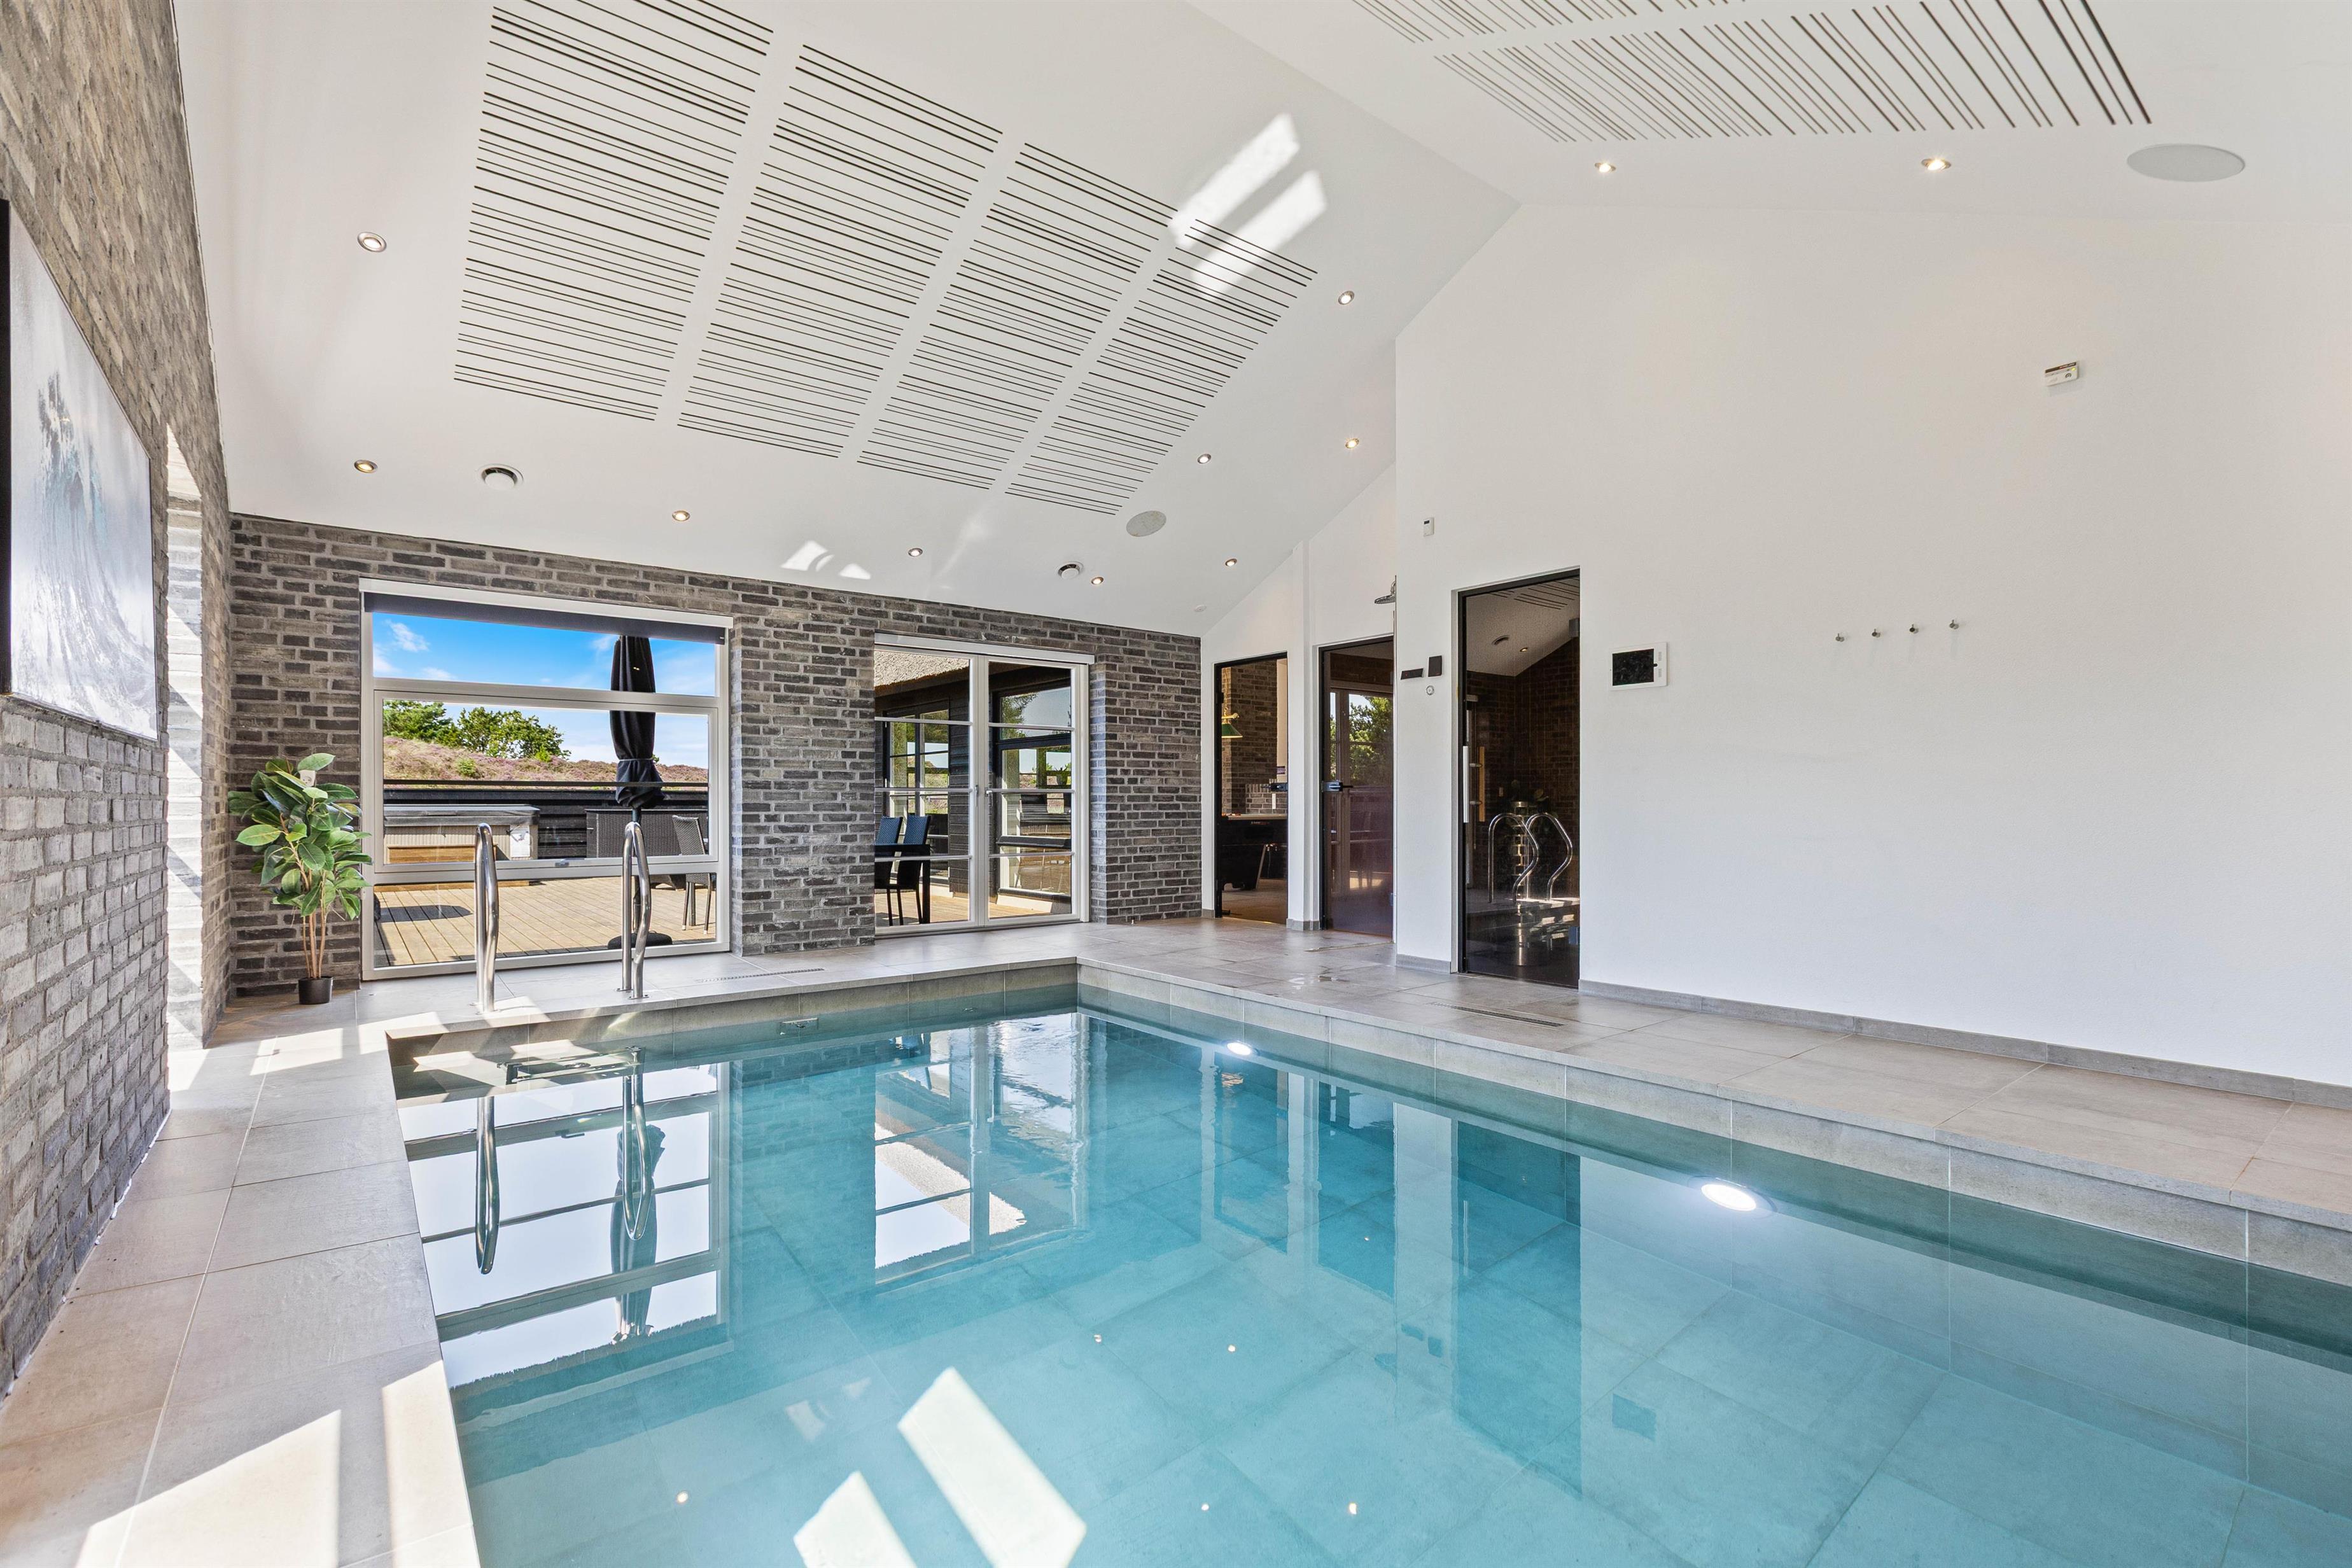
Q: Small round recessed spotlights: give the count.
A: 11